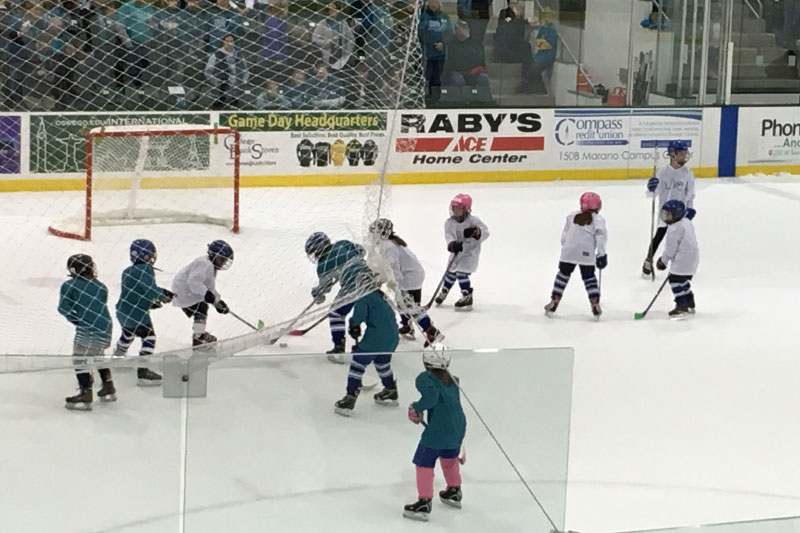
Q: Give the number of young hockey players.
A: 11